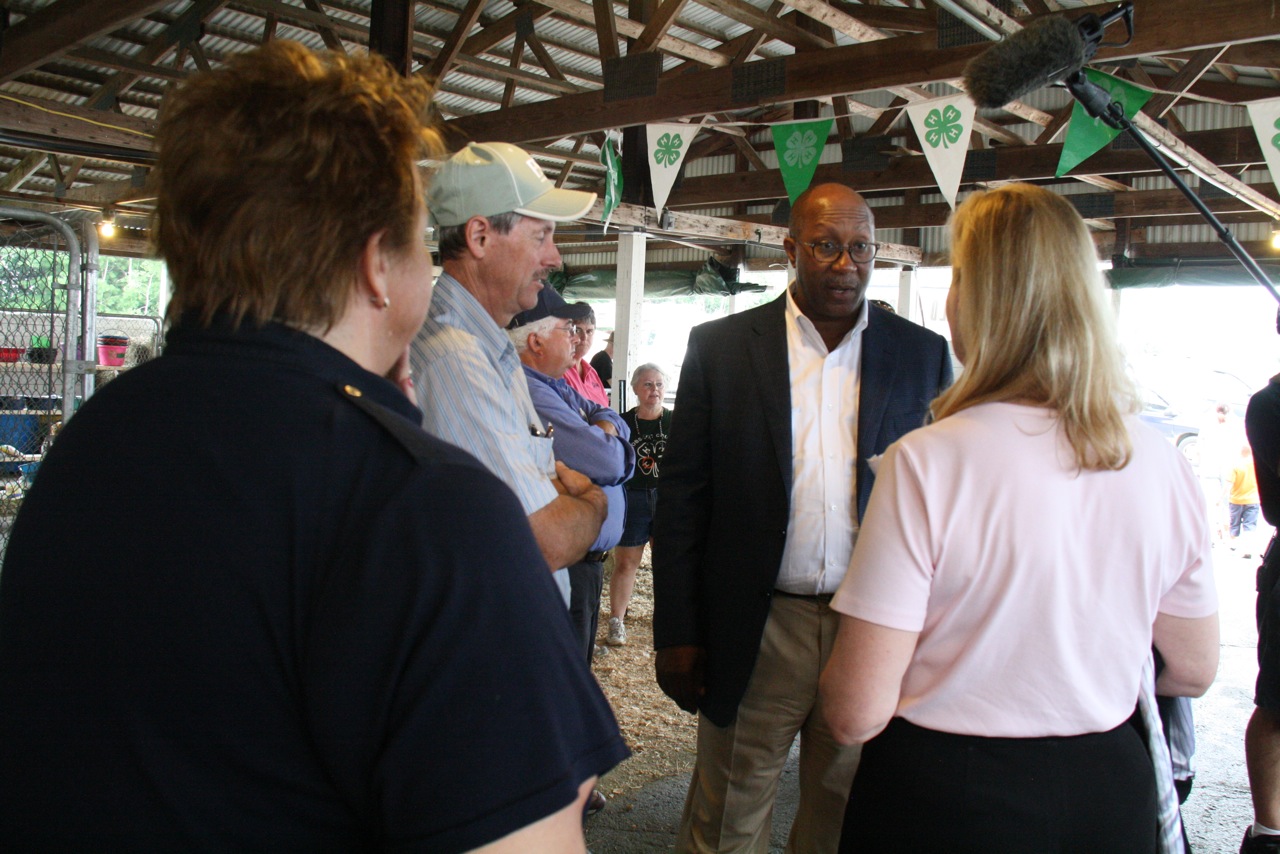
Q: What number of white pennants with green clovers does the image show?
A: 3